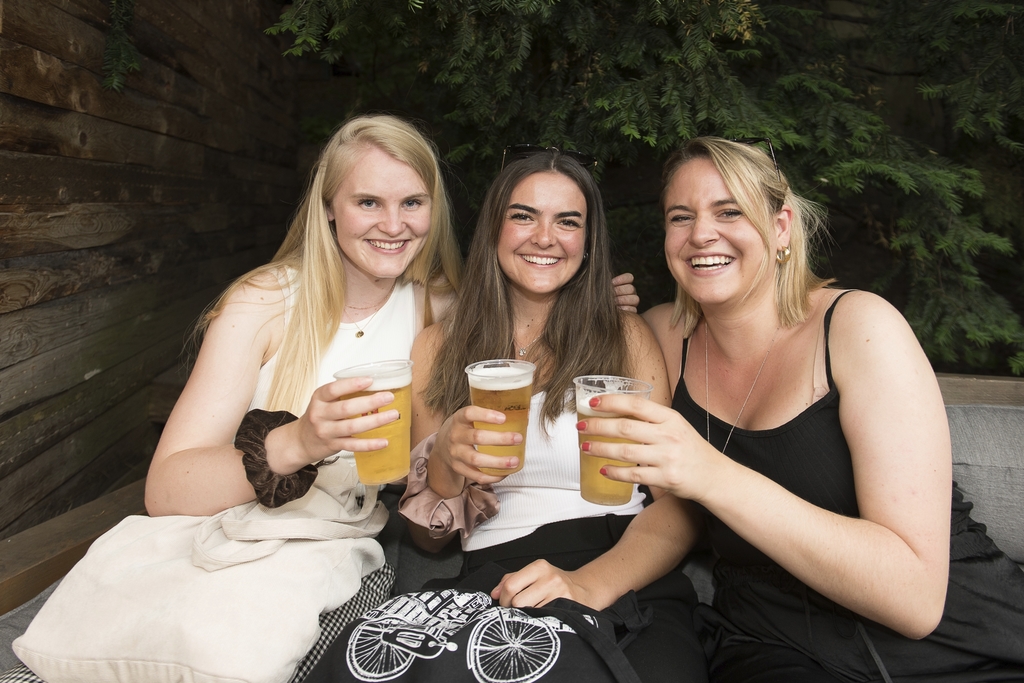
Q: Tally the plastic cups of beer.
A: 3